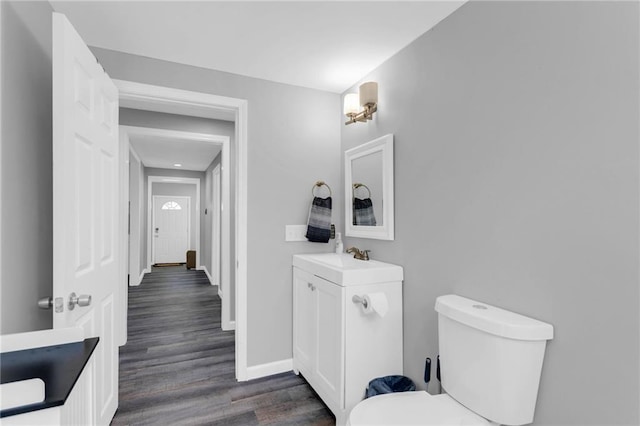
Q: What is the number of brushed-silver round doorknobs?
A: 2